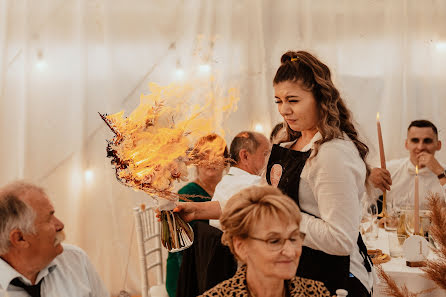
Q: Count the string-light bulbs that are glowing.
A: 6